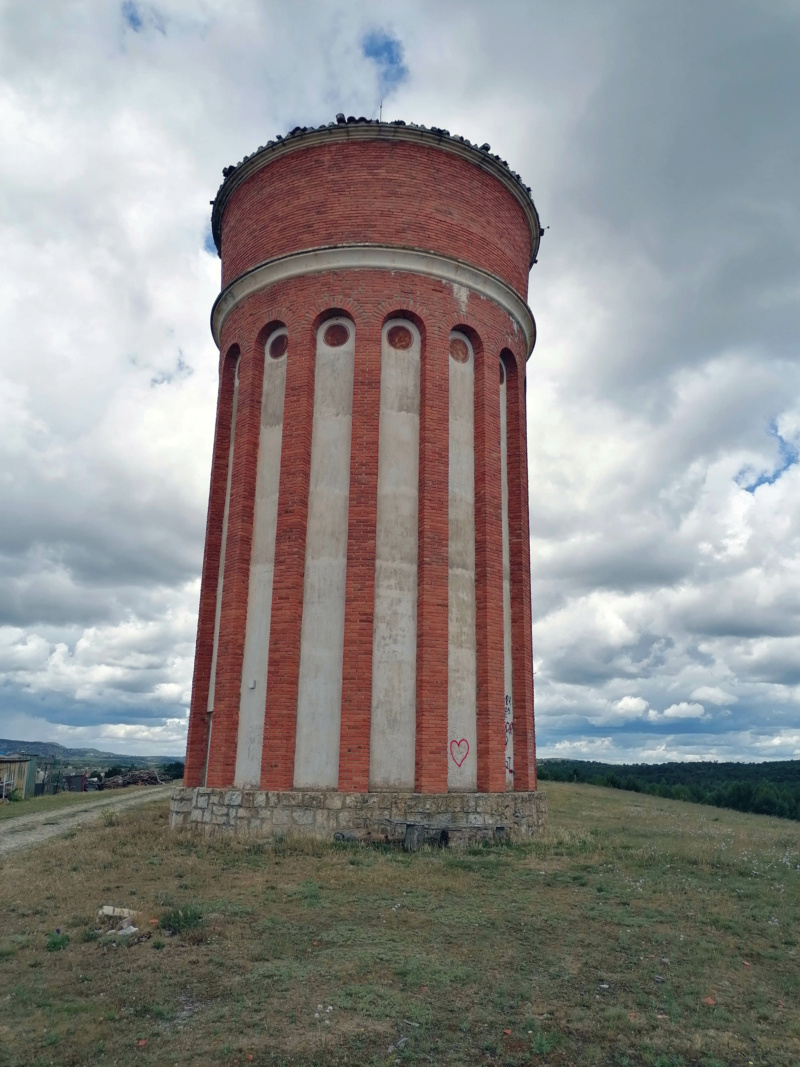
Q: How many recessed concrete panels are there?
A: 6